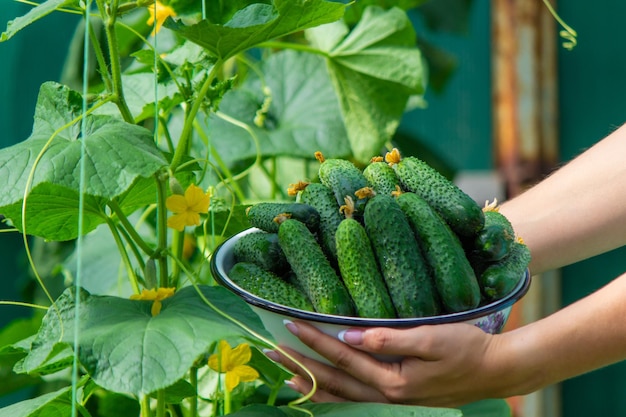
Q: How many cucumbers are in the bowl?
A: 13